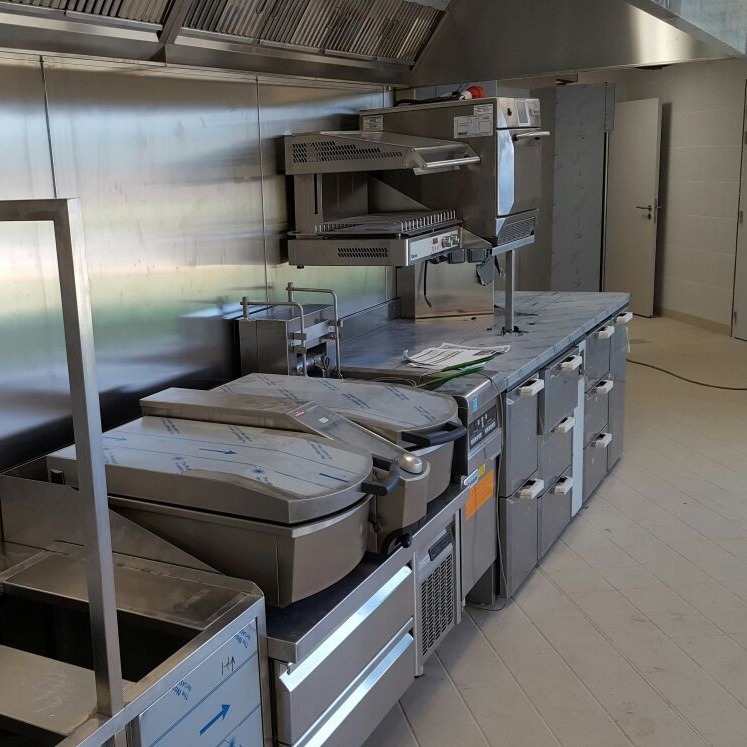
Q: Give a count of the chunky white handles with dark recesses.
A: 9